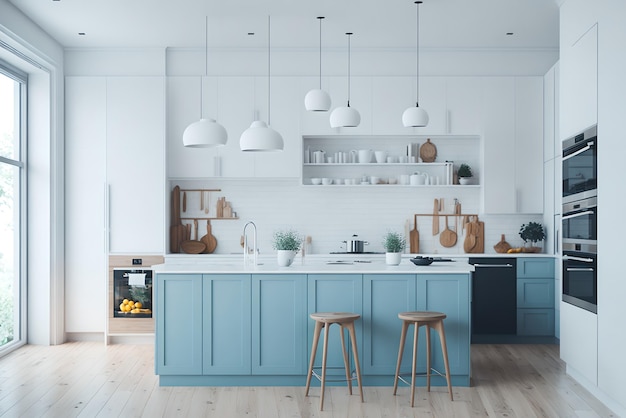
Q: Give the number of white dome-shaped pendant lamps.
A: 5